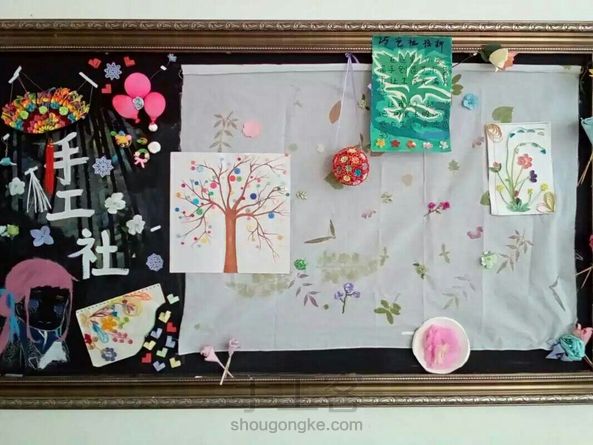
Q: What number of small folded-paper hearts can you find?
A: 13